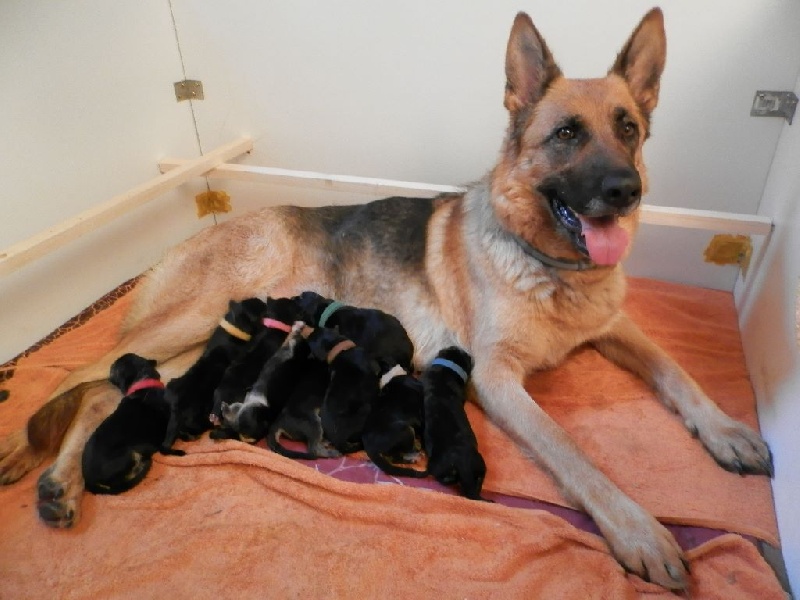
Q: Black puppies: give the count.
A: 9